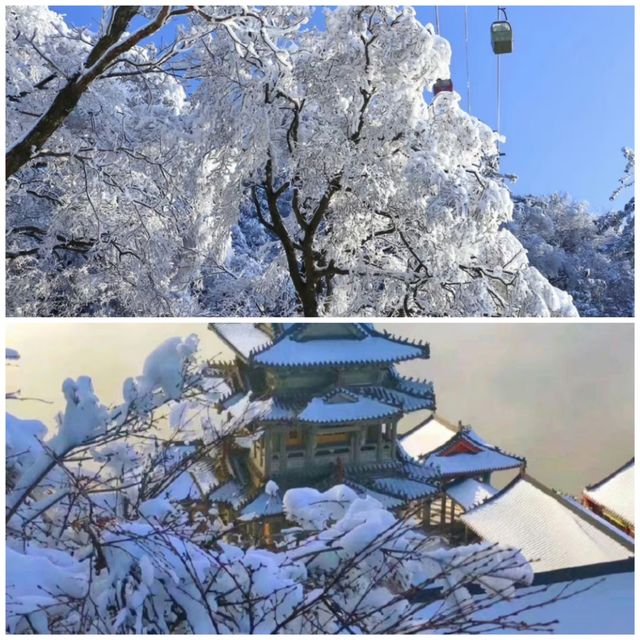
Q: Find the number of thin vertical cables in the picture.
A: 3